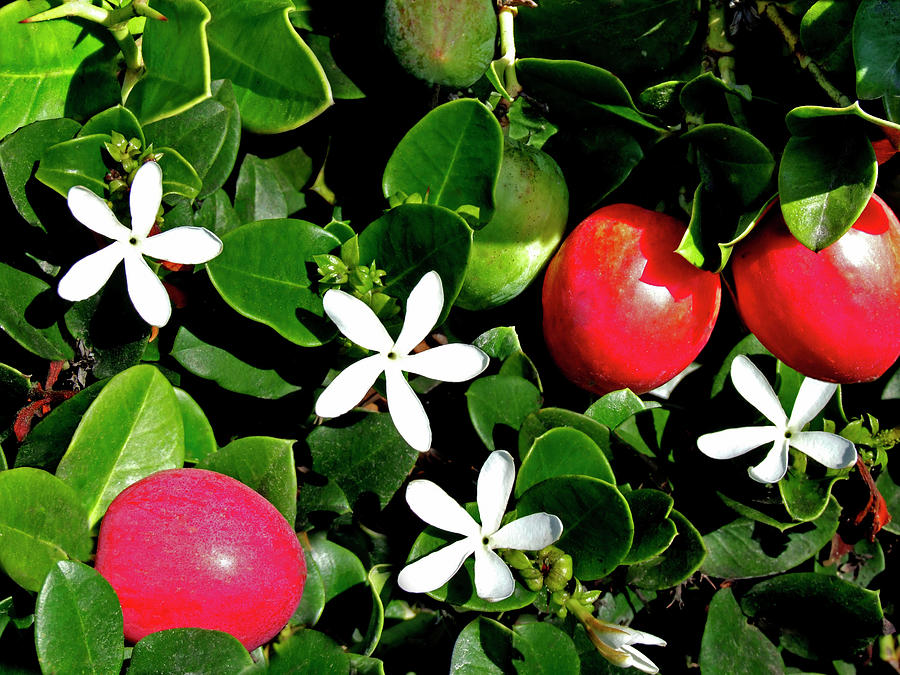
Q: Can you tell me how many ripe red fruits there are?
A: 3